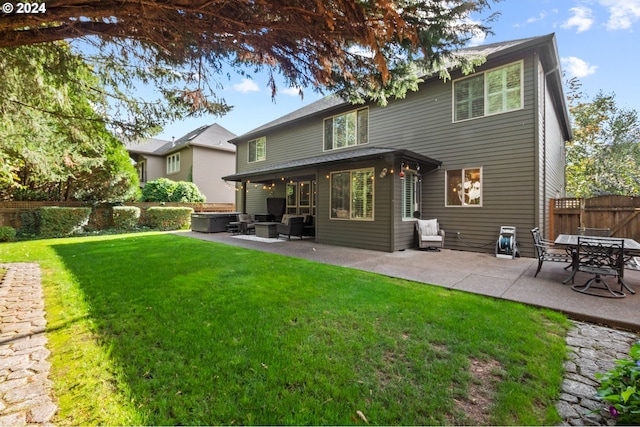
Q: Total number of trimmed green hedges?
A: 3